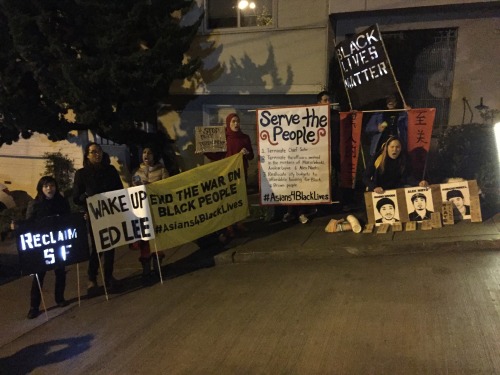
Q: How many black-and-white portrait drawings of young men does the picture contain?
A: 3